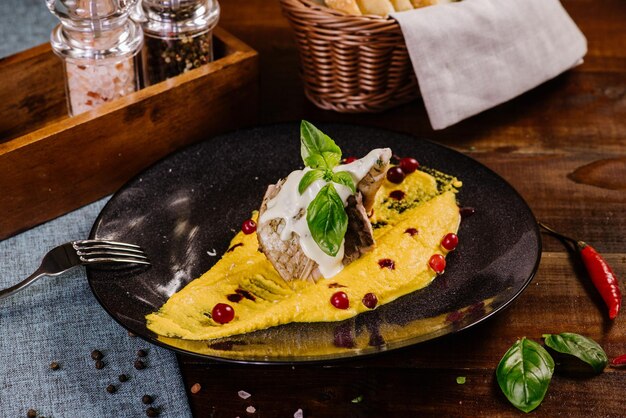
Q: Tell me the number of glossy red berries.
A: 9